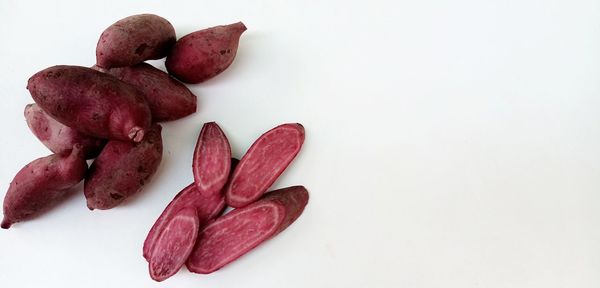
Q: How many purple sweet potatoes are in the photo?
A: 7